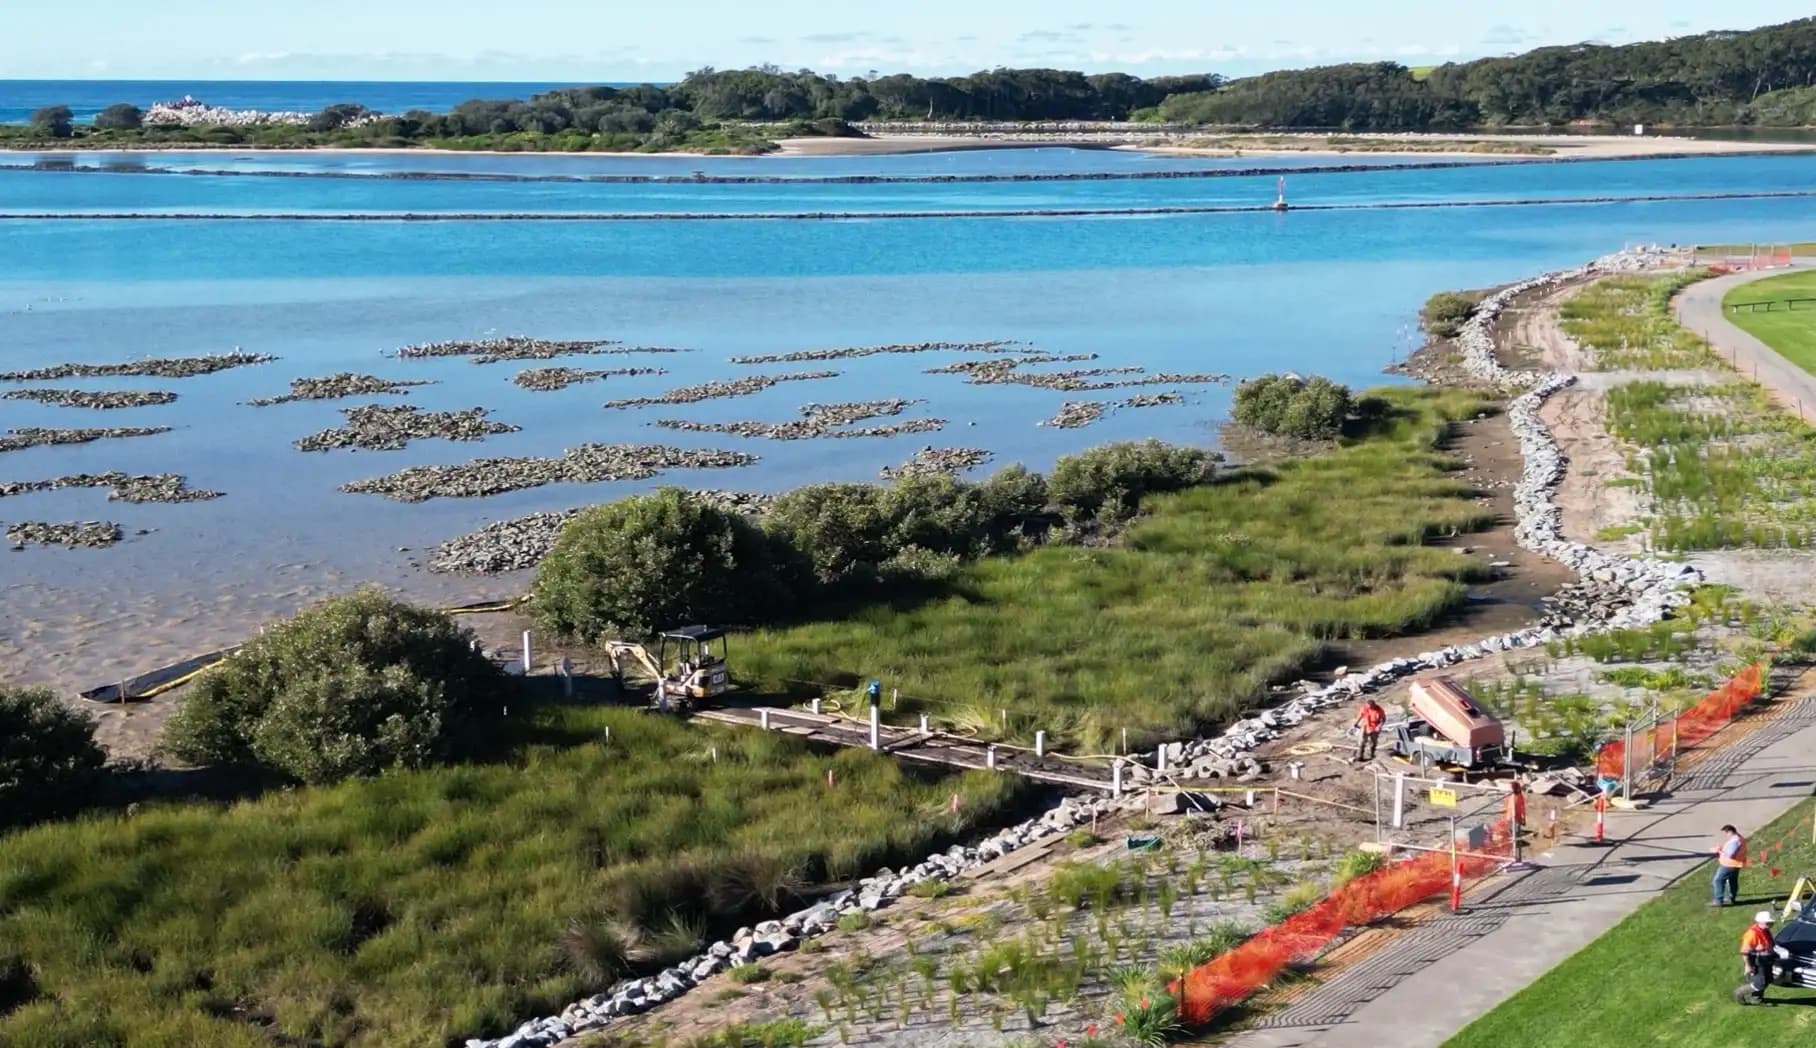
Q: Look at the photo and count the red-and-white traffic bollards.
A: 2